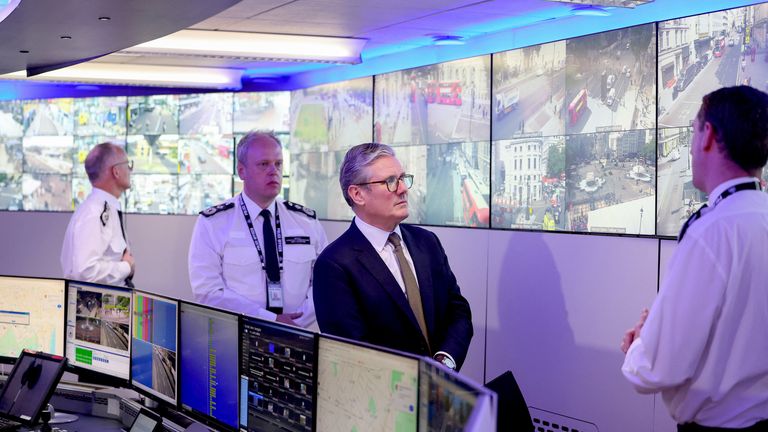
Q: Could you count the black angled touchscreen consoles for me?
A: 2